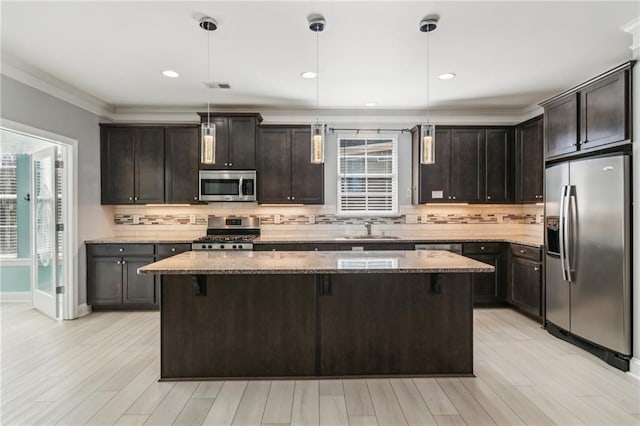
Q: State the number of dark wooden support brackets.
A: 3